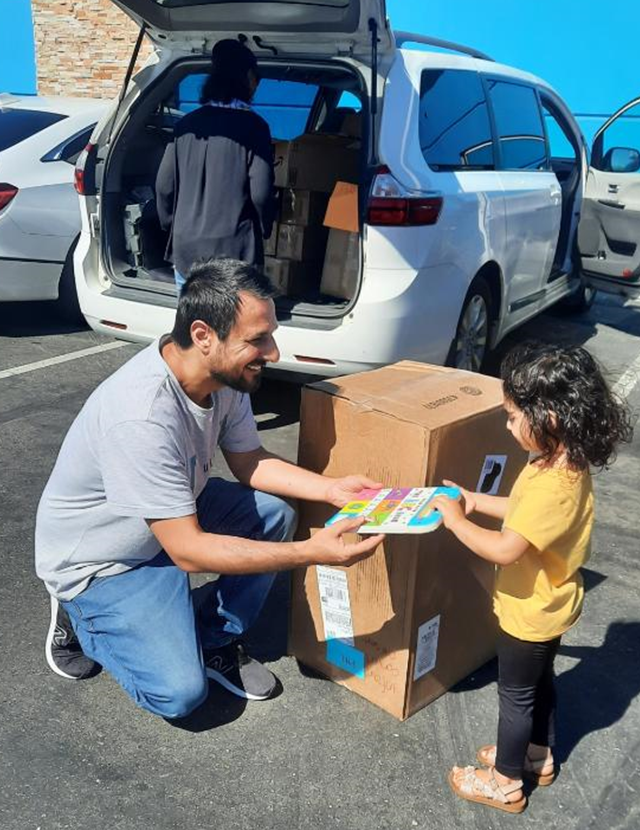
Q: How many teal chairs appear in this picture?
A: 0